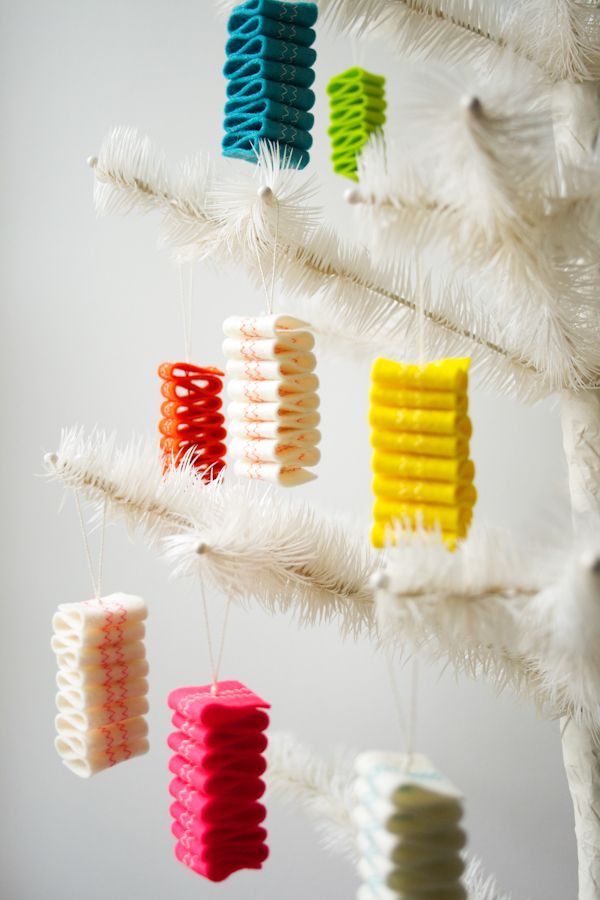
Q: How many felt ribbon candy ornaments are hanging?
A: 8